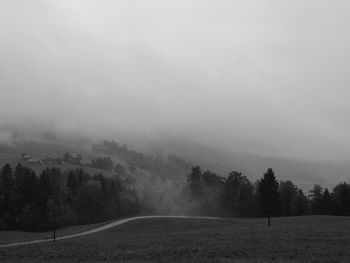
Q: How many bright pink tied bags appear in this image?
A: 0